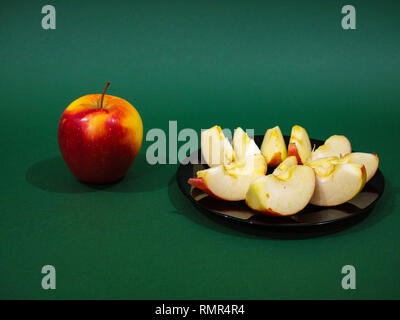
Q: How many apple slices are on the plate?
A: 9